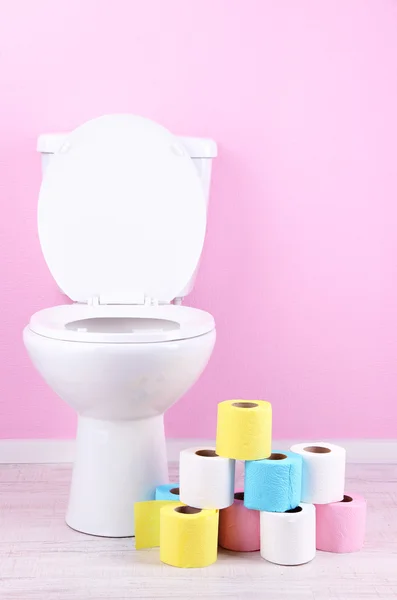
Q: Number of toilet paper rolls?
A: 9